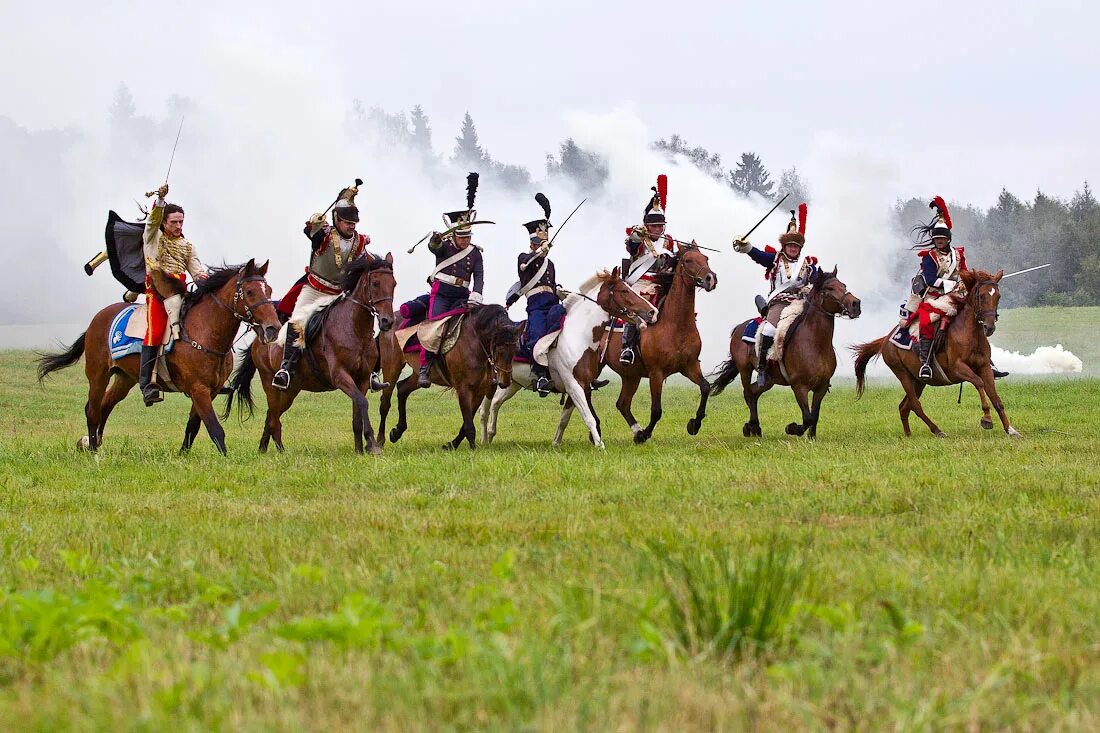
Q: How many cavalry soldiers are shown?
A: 7